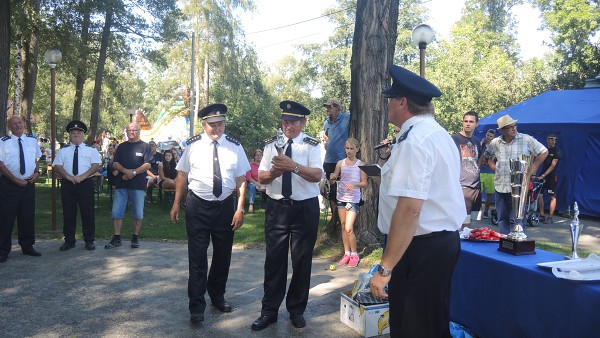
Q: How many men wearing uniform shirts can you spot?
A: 5